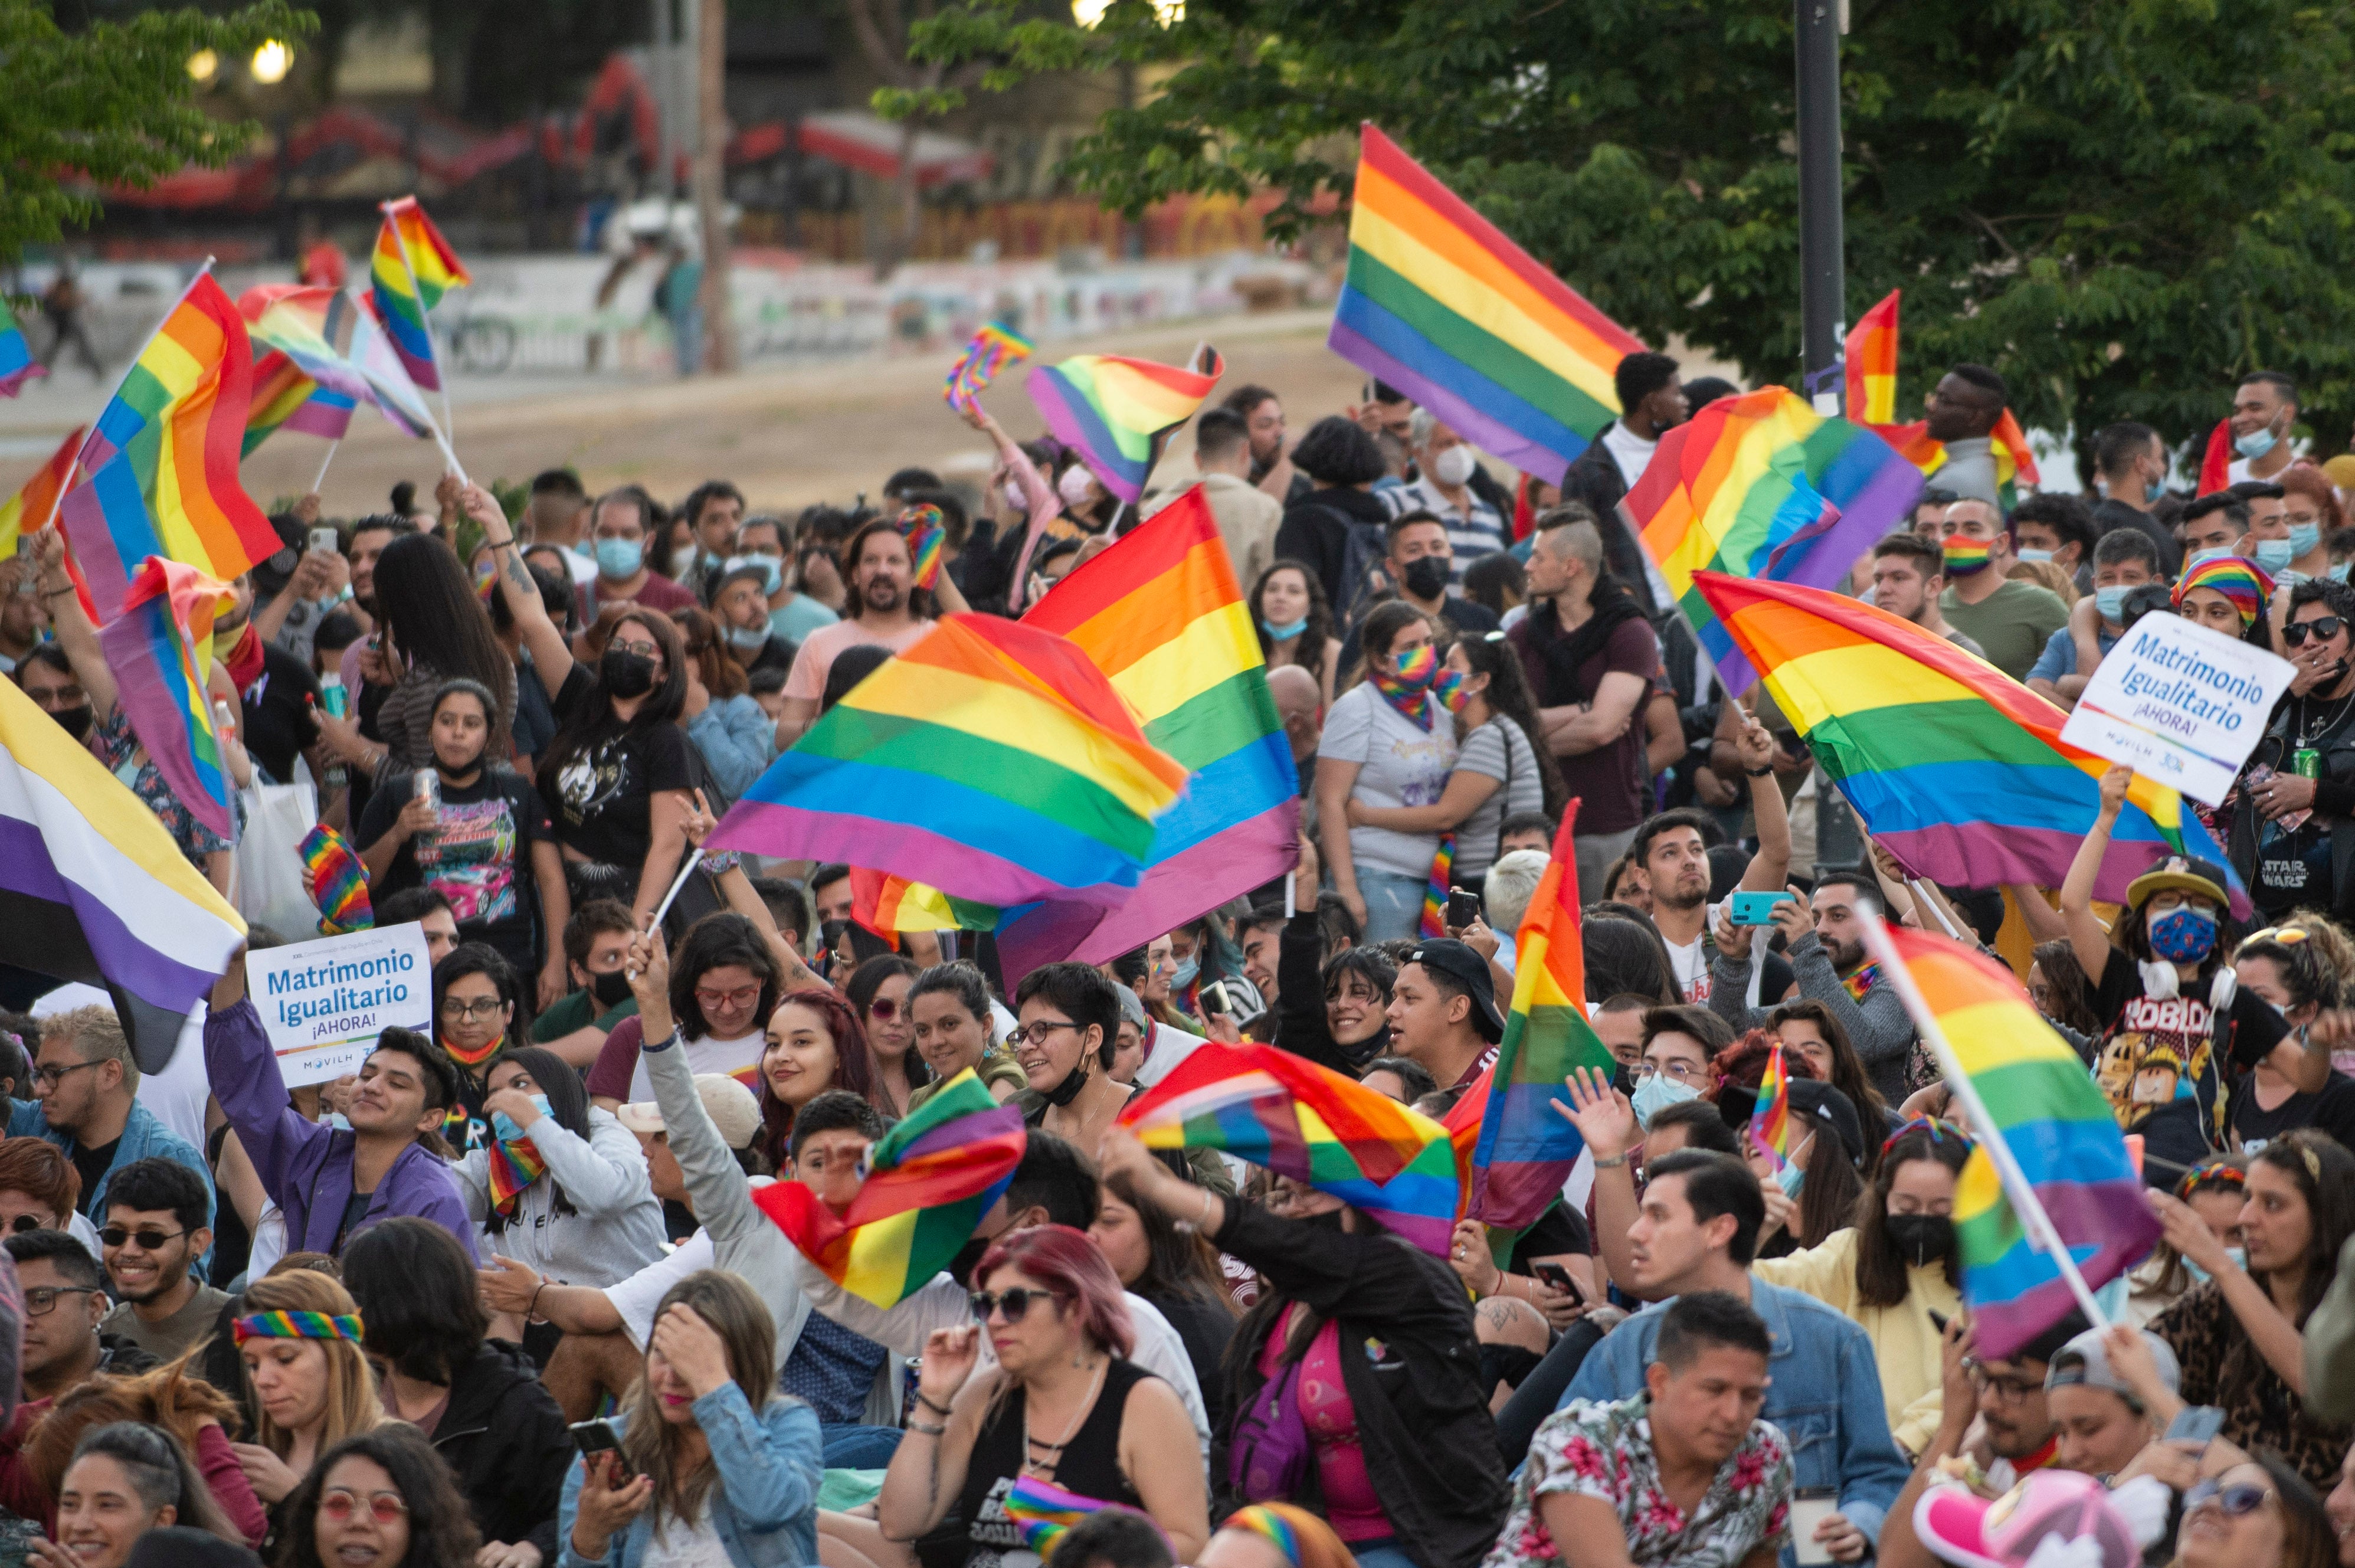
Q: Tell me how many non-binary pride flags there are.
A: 1